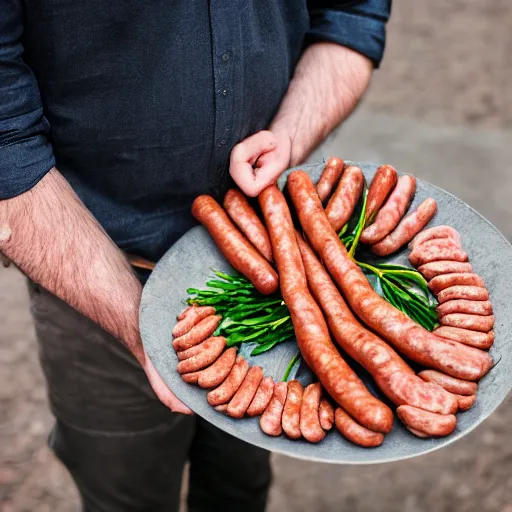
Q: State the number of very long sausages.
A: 3